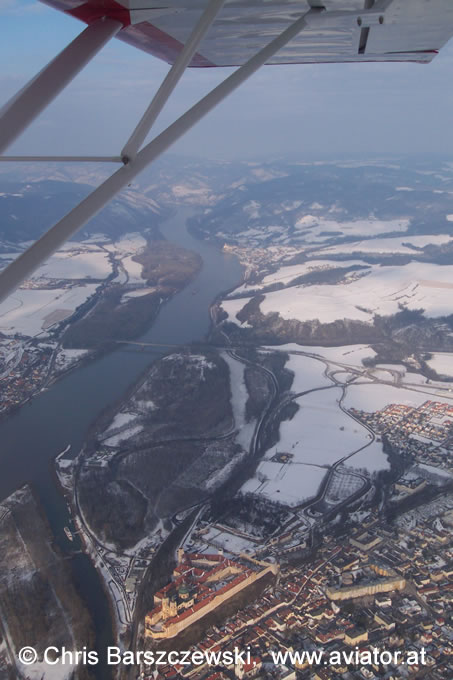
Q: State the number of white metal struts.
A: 4